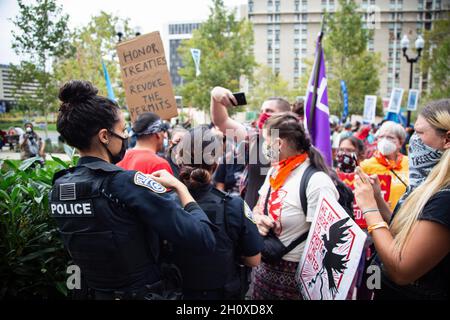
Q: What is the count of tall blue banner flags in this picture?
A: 2